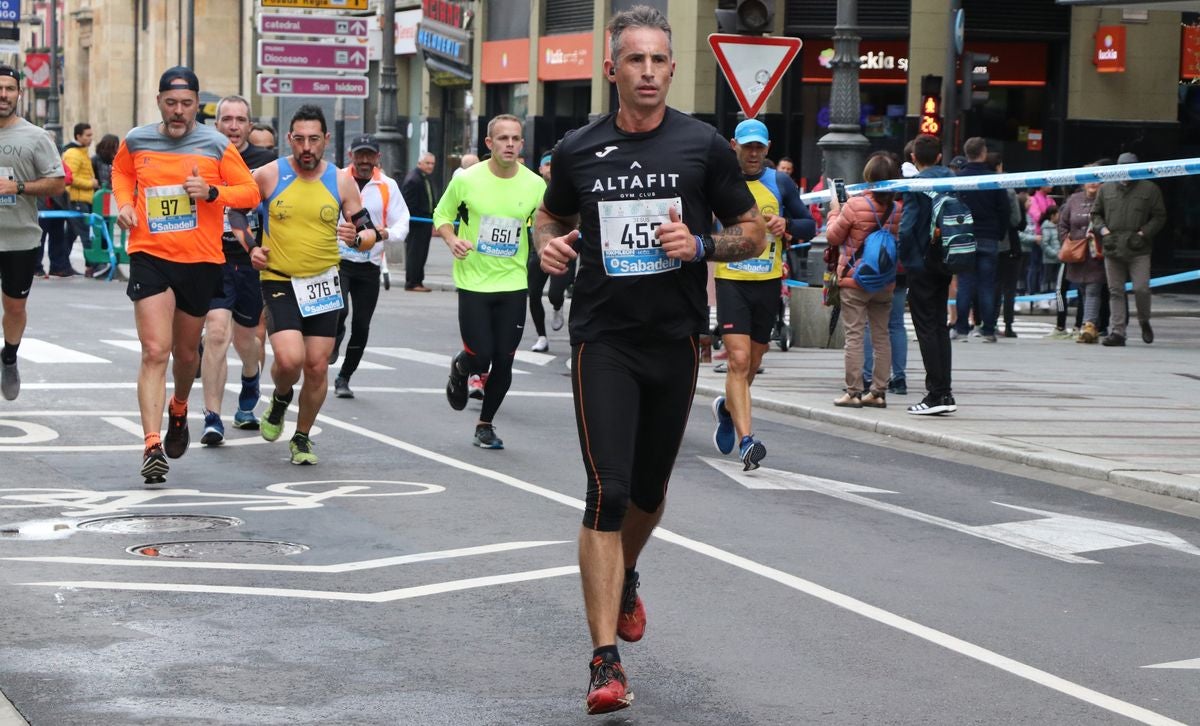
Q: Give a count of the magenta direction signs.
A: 3